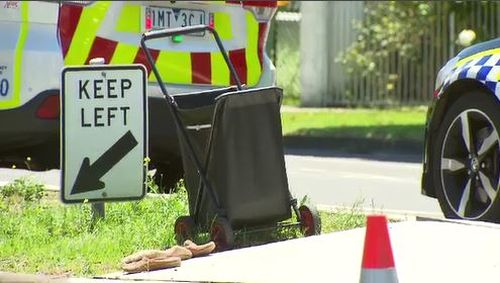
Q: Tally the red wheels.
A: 3